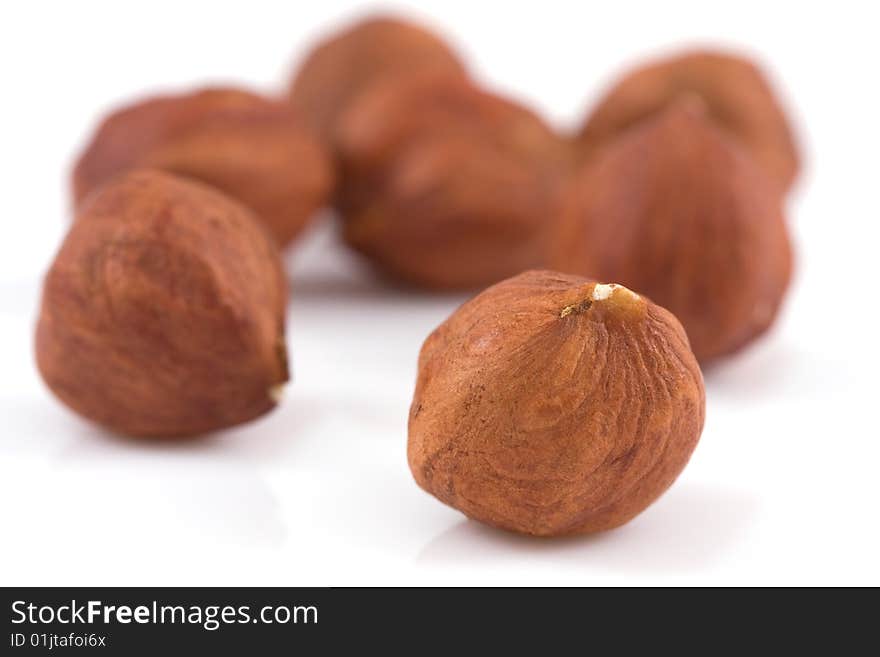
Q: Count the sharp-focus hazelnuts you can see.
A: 1